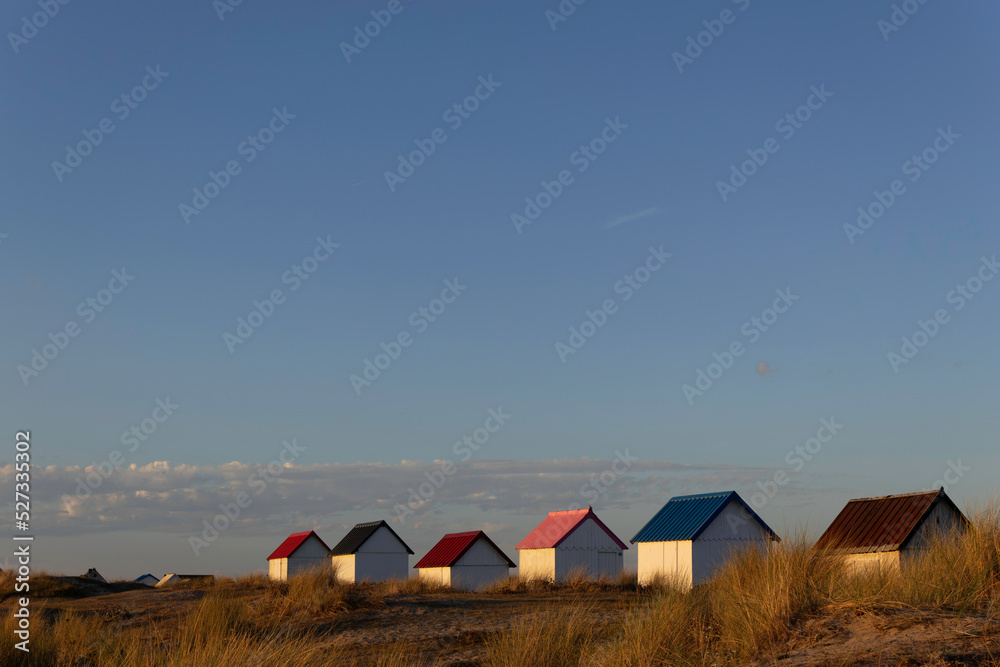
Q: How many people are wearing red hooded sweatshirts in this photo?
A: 0